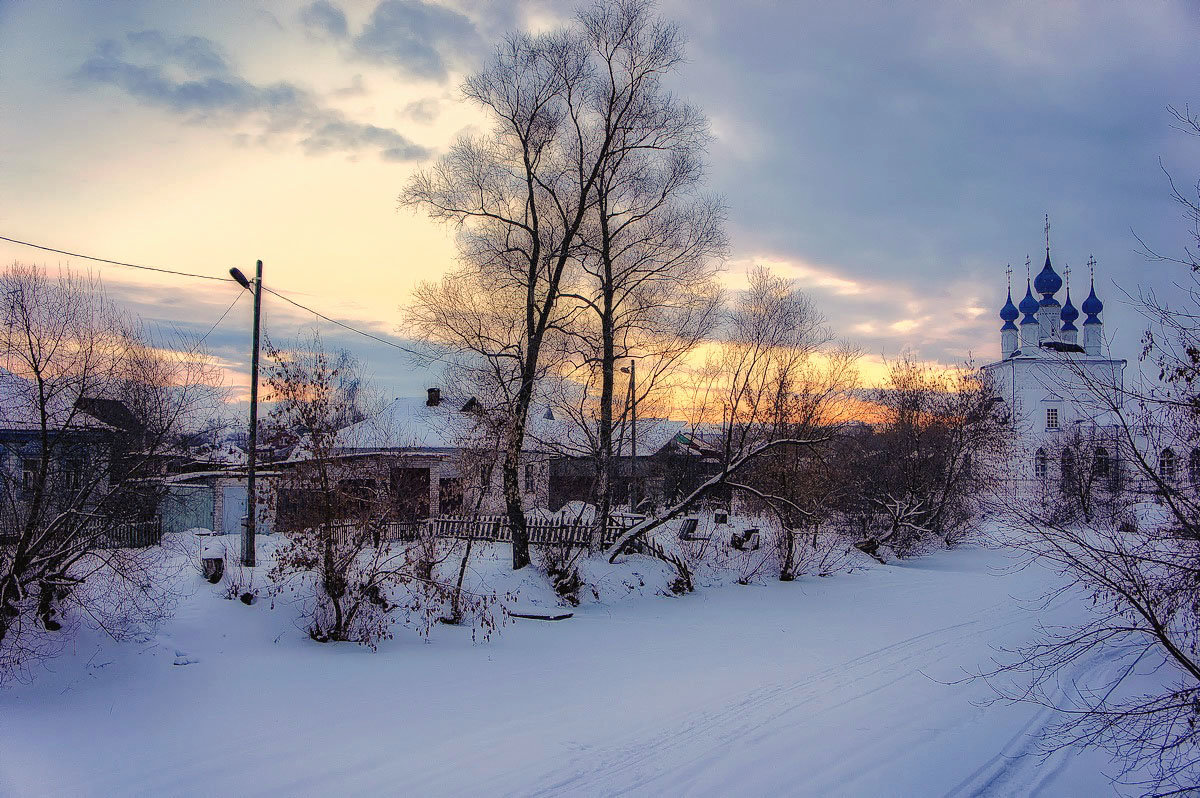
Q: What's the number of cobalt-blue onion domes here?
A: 5